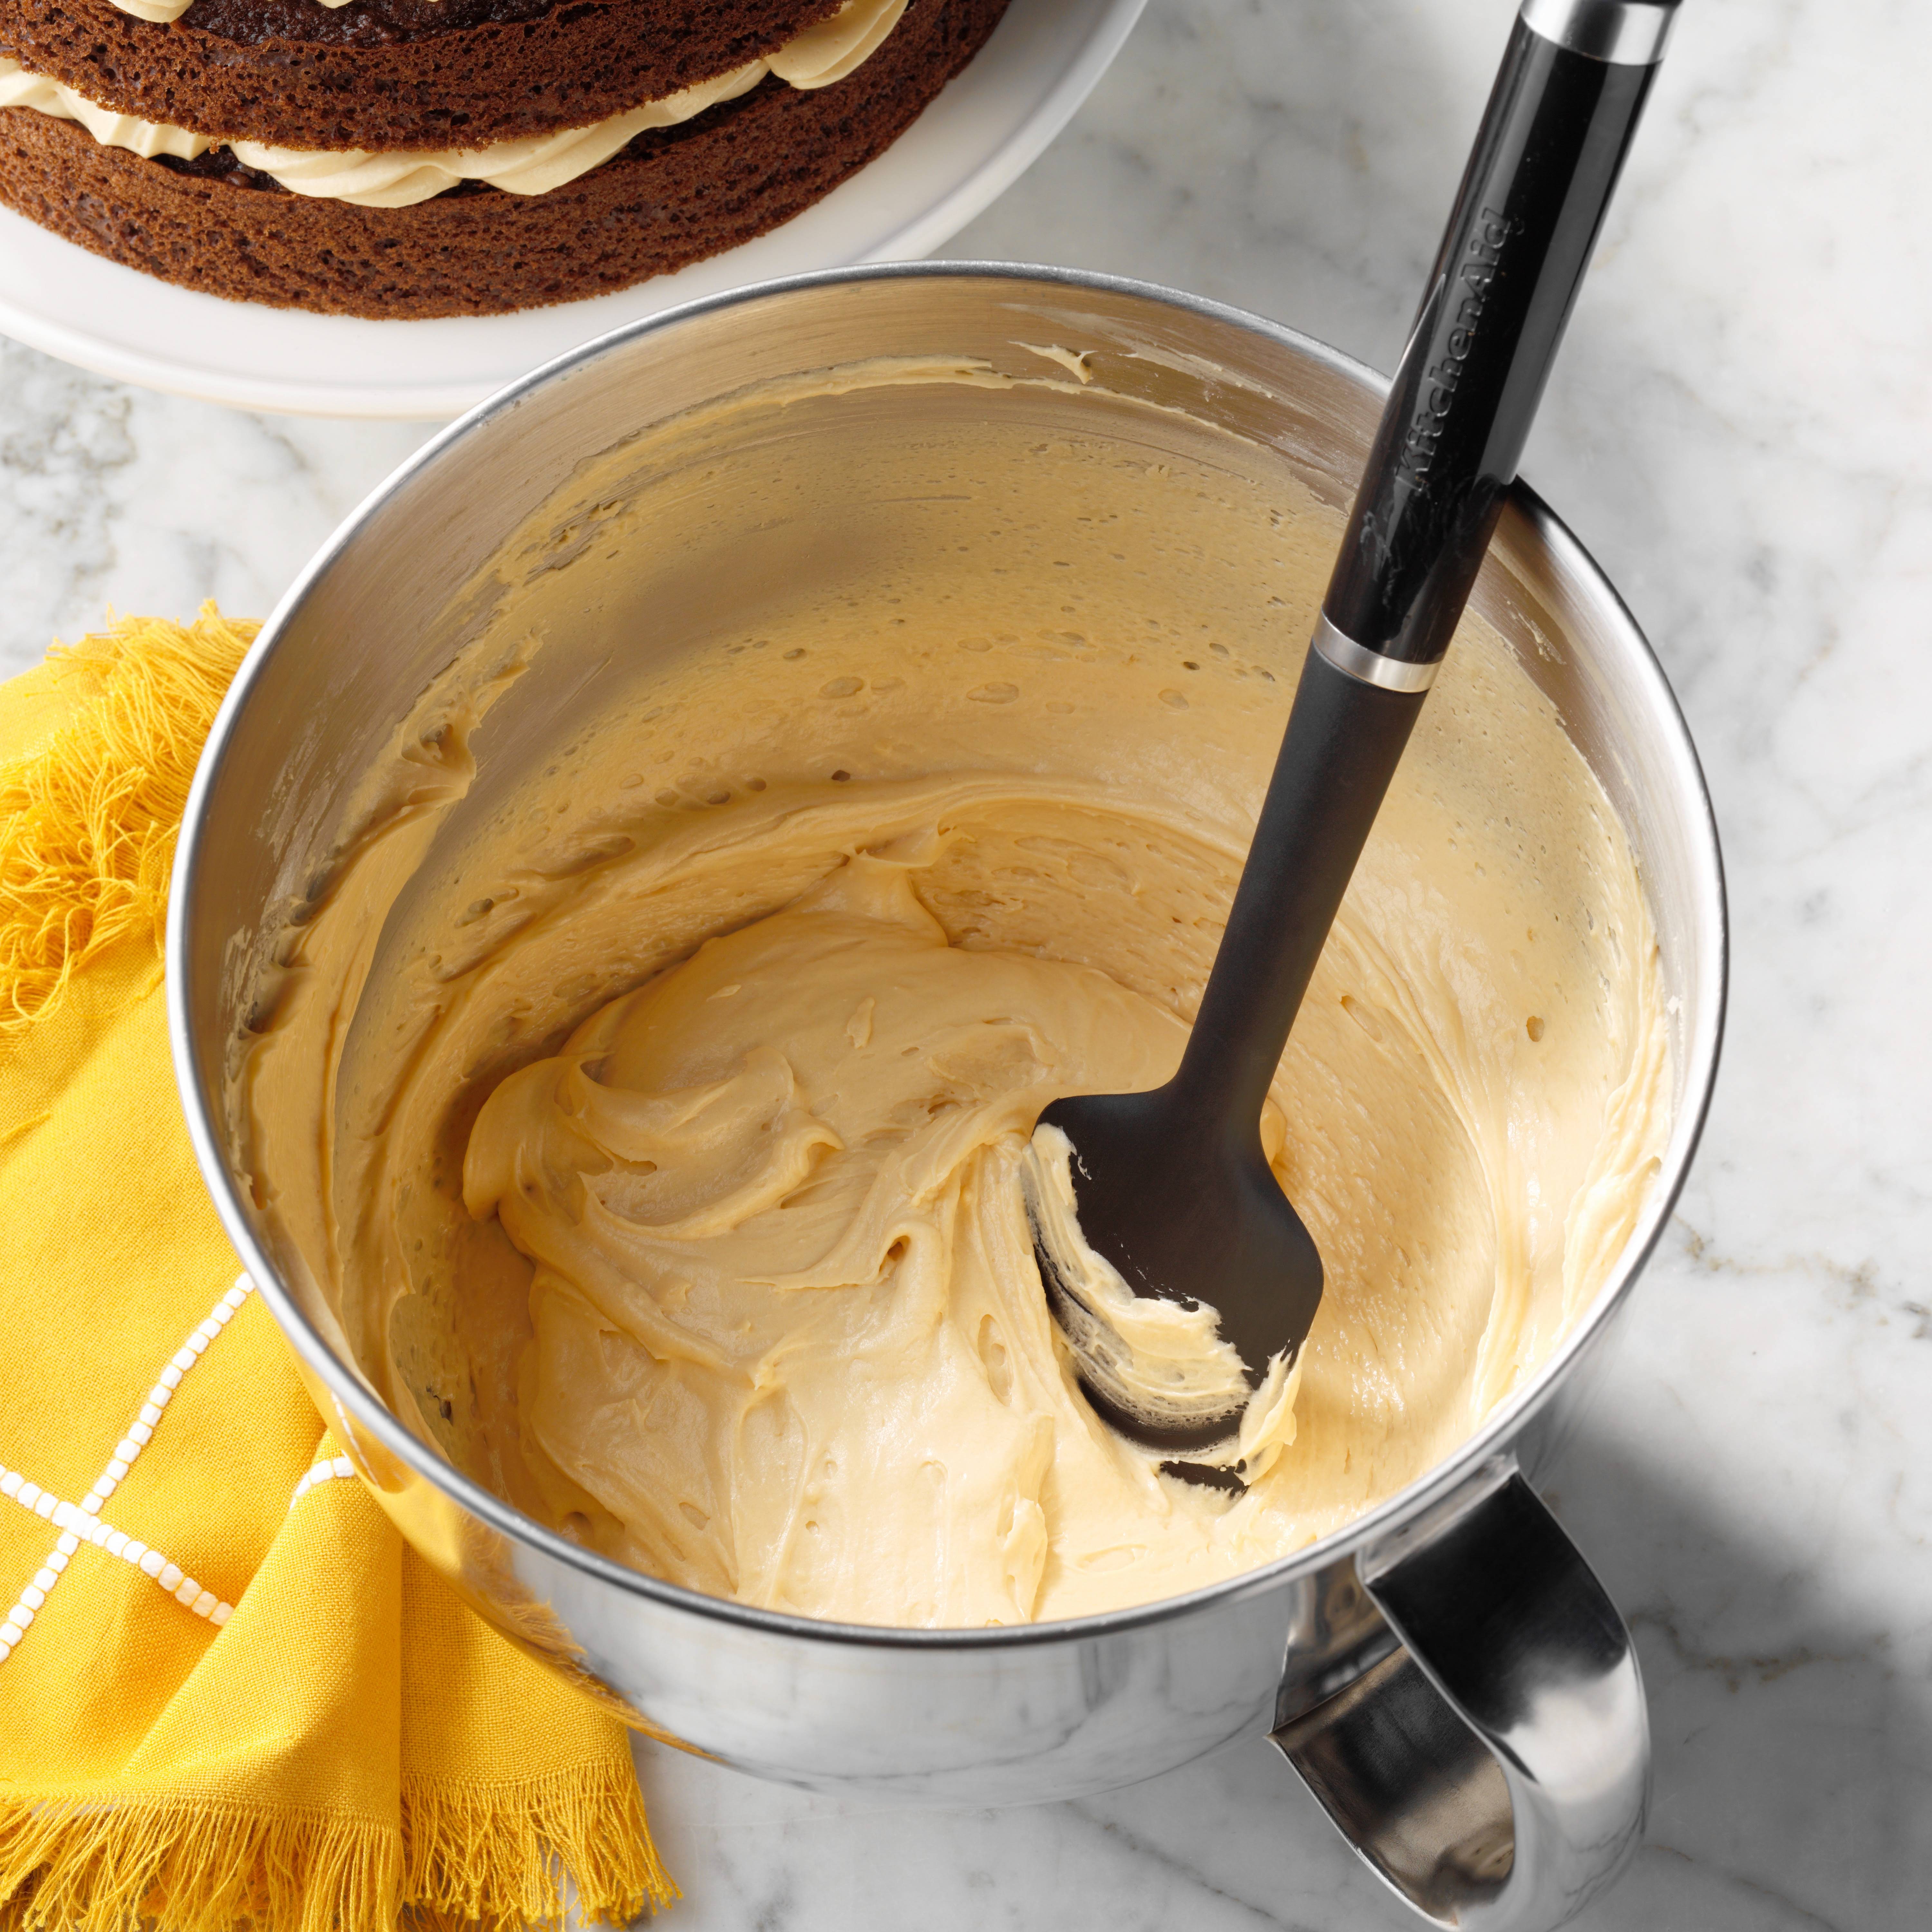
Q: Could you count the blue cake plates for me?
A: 0